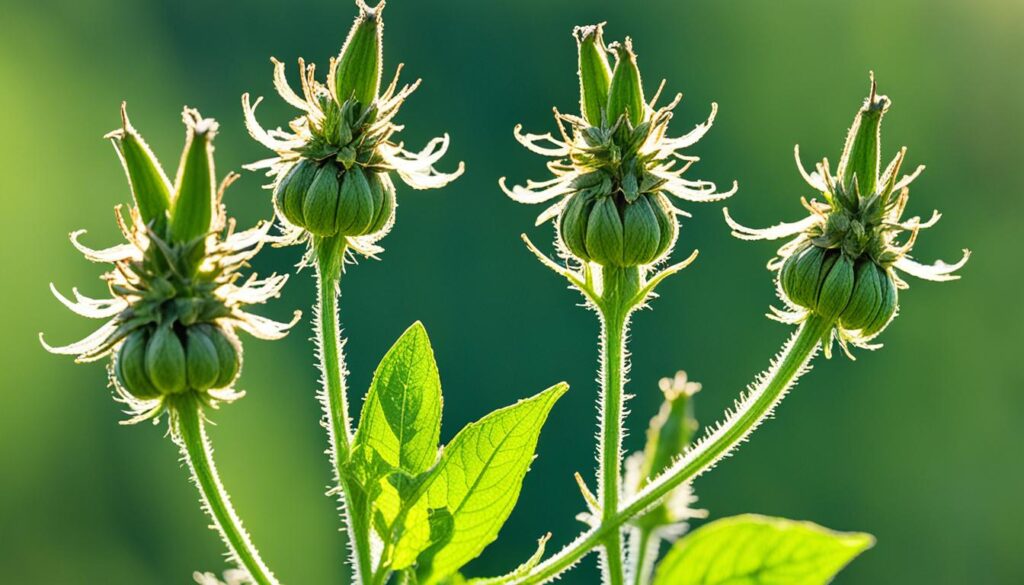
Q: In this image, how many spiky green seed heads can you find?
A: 4